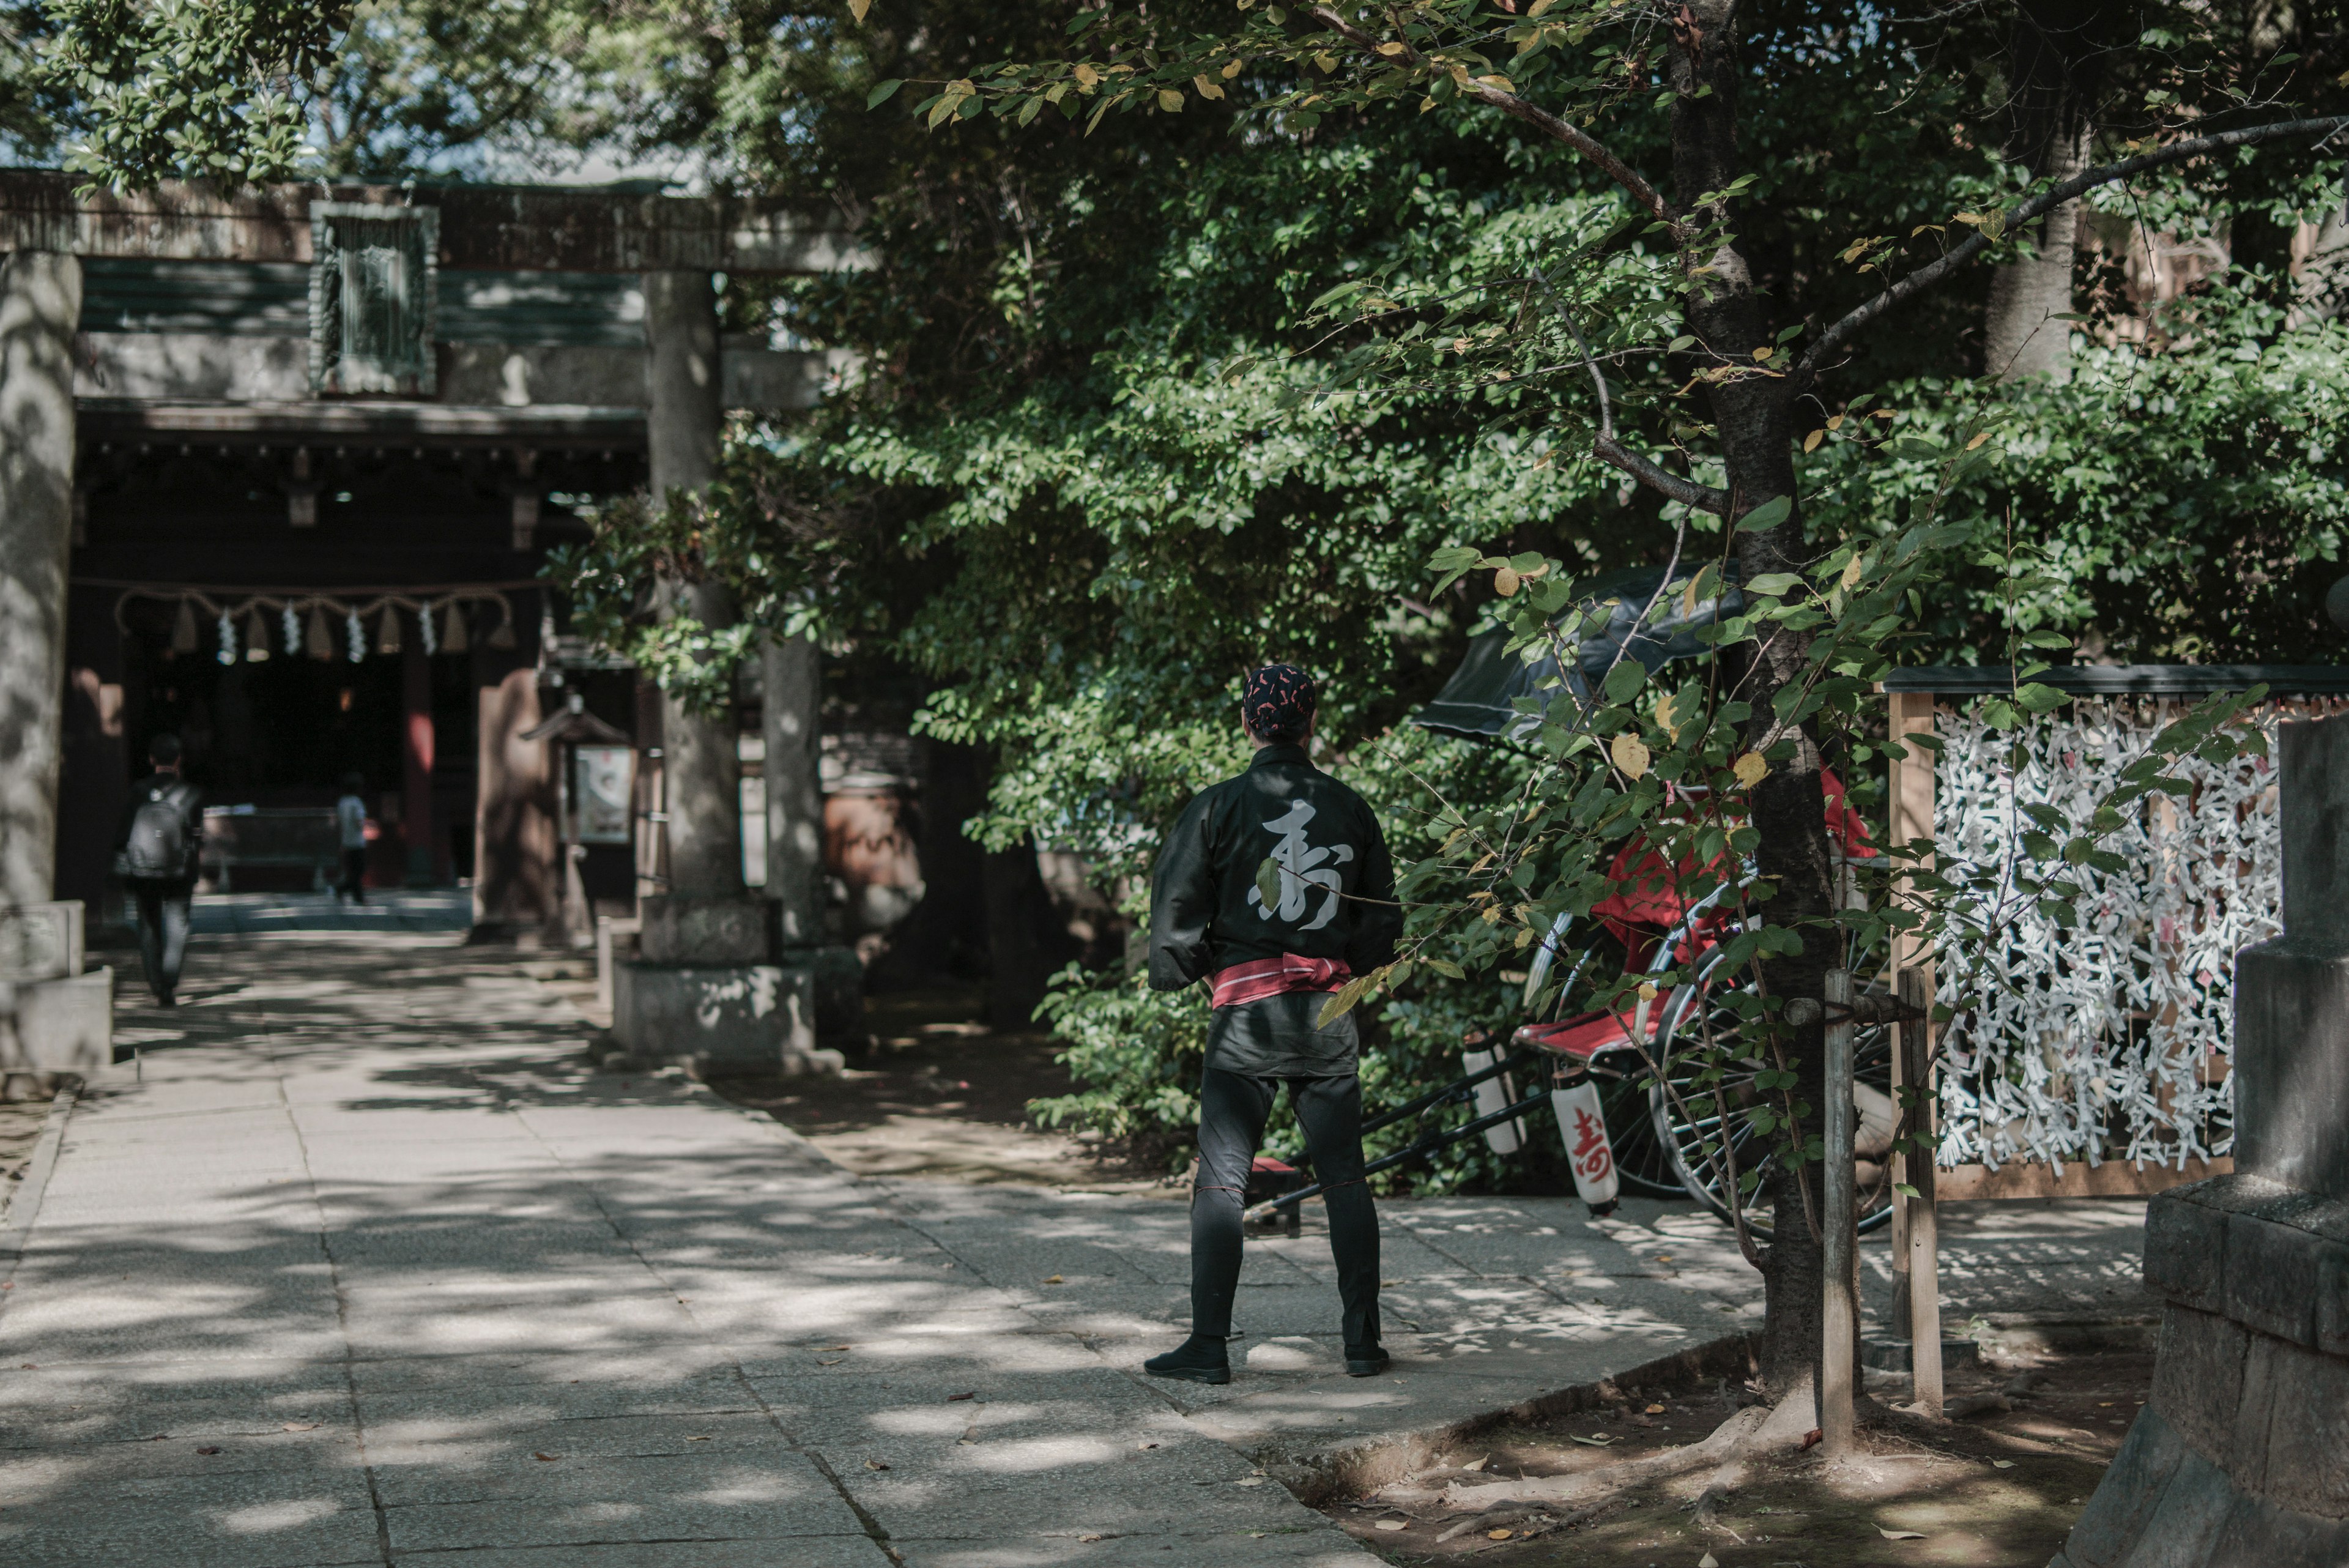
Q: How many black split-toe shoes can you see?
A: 2